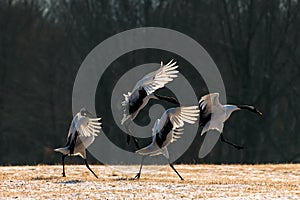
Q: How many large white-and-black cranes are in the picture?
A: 4